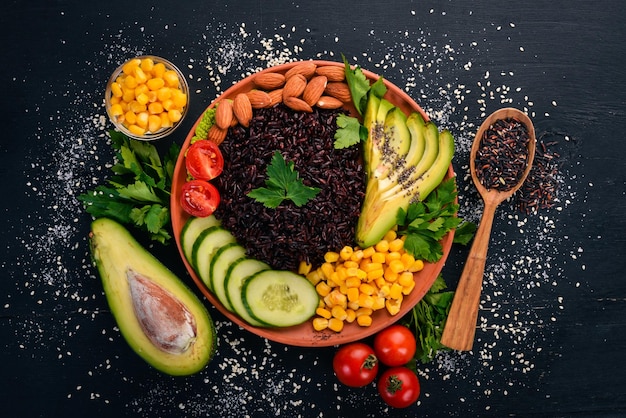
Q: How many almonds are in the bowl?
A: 14